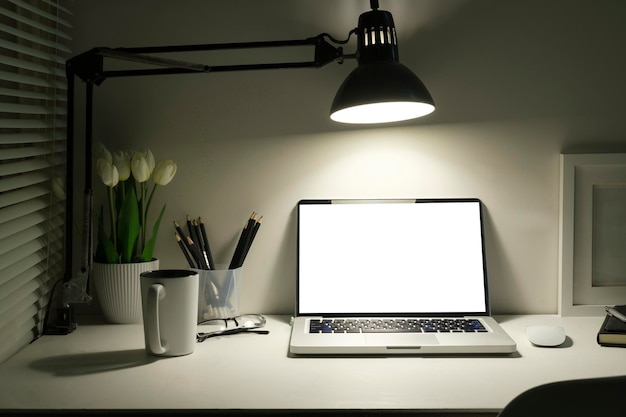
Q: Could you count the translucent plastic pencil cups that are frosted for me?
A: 1